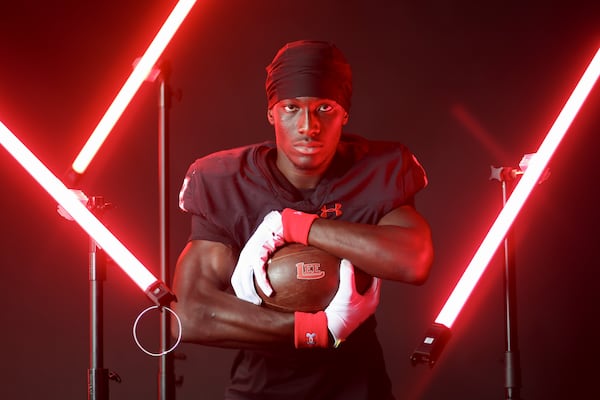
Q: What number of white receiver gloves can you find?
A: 2